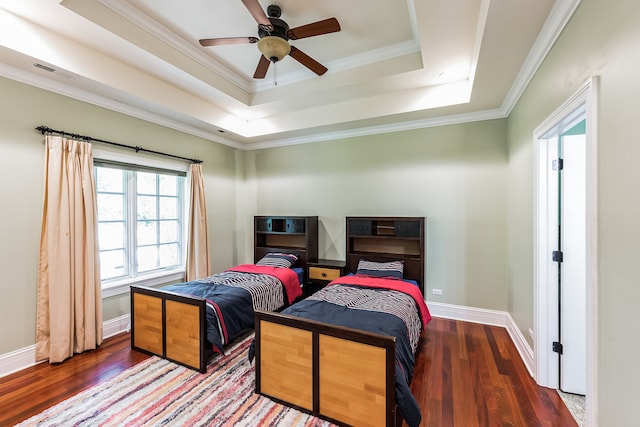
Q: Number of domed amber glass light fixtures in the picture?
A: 1